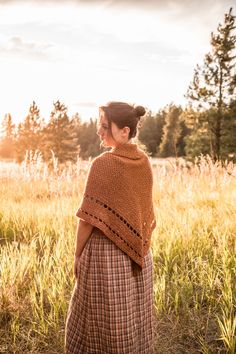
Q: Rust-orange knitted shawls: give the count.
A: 1